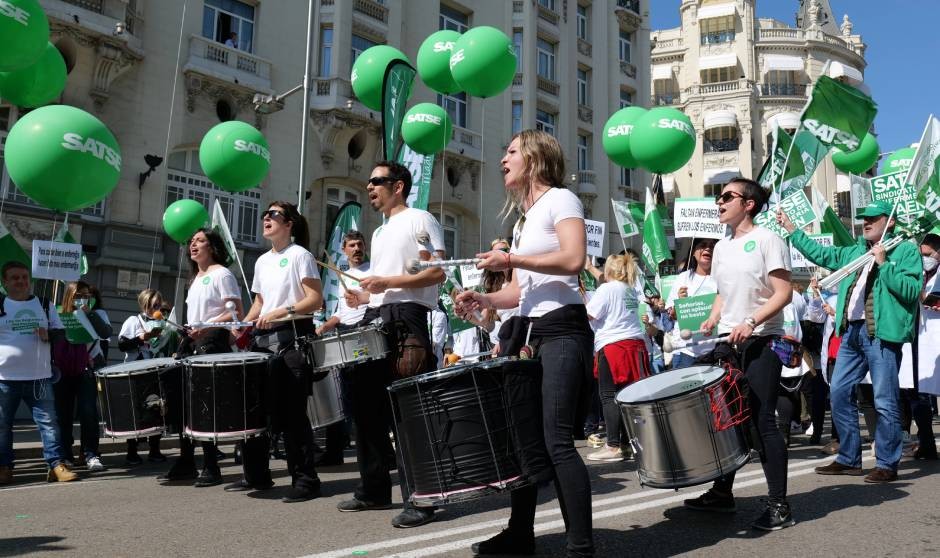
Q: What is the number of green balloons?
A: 13